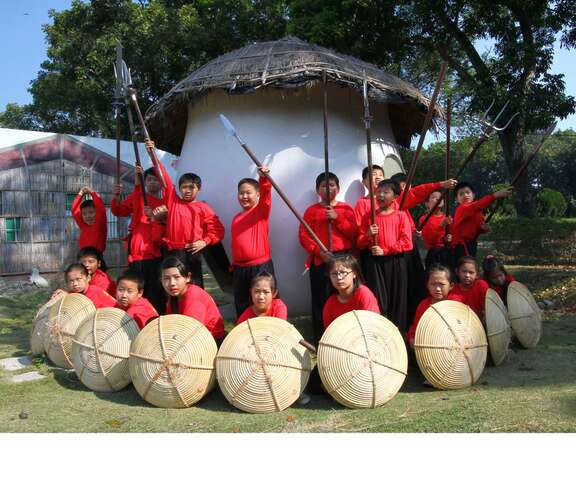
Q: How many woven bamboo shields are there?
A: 9